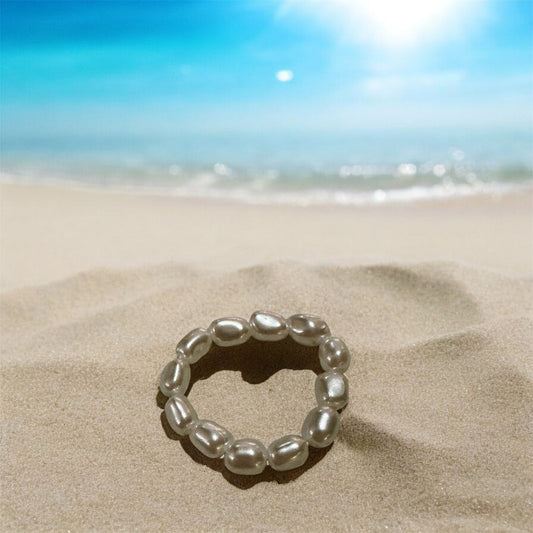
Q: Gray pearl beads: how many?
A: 12